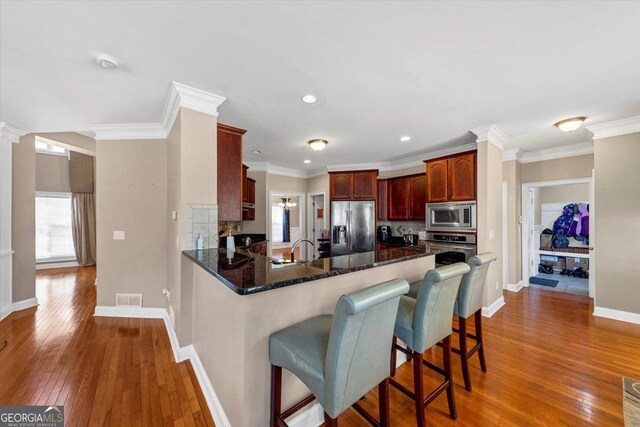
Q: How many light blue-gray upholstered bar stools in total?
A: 3